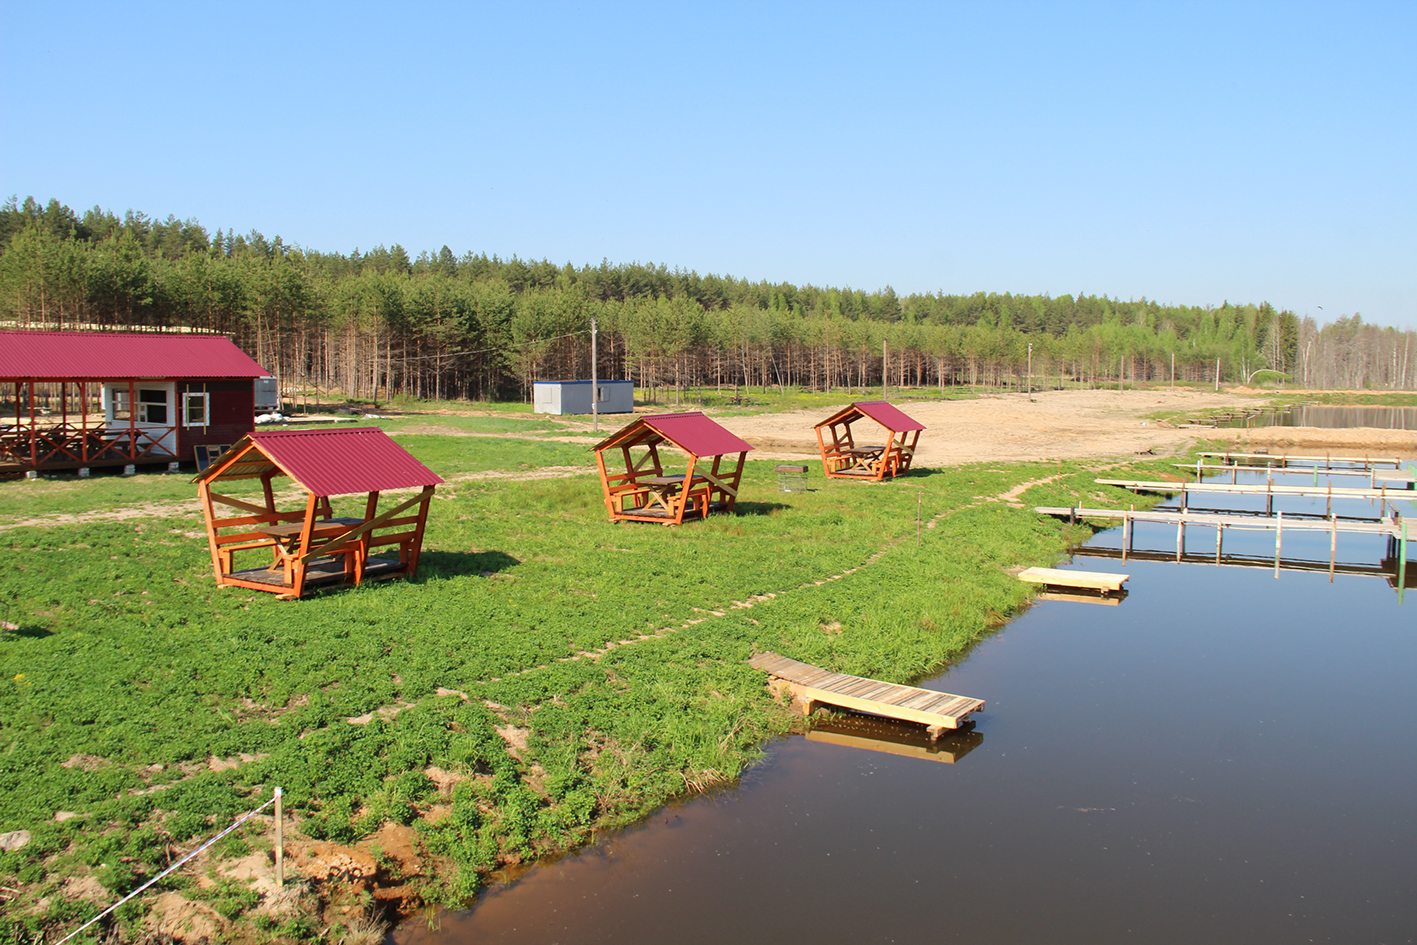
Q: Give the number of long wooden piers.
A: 4